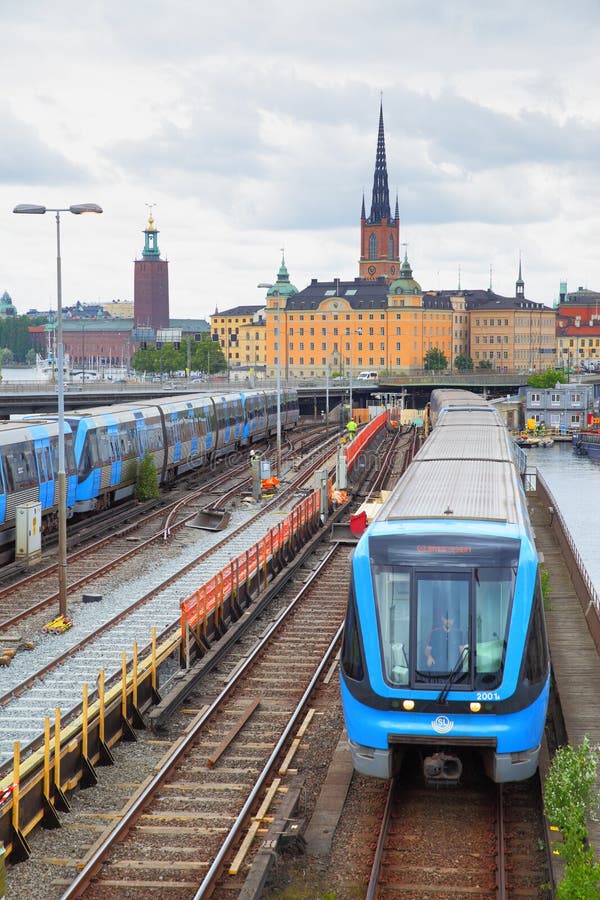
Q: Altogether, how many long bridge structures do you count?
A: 1